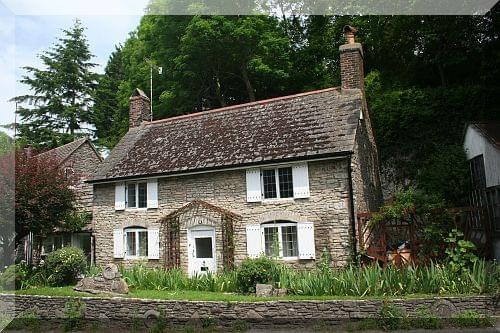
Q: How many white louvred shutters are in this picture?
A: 8